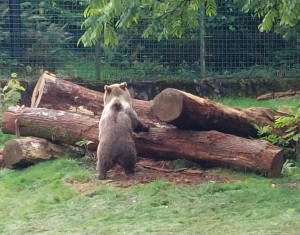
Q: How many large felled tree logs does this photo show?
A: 4